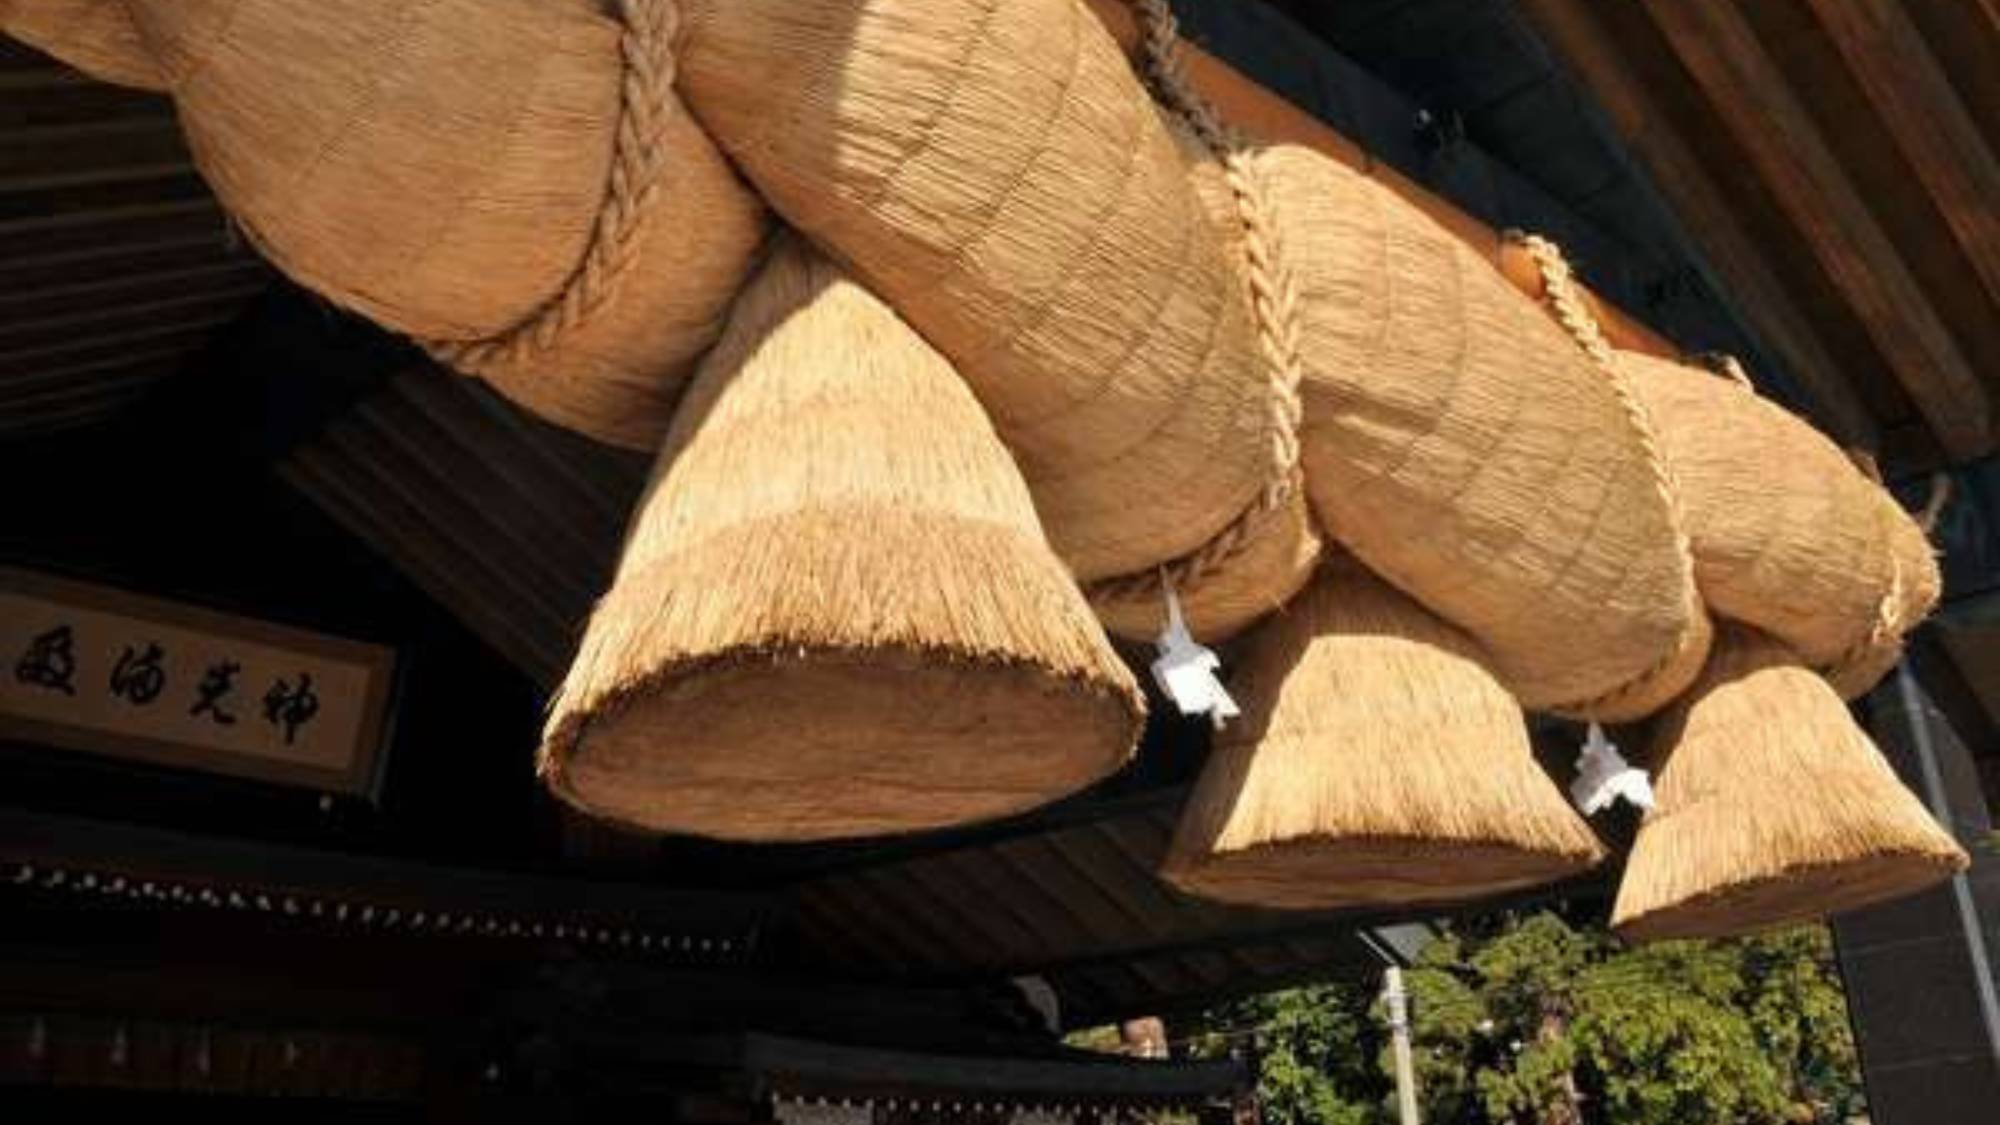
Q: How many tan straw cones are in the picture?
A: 3